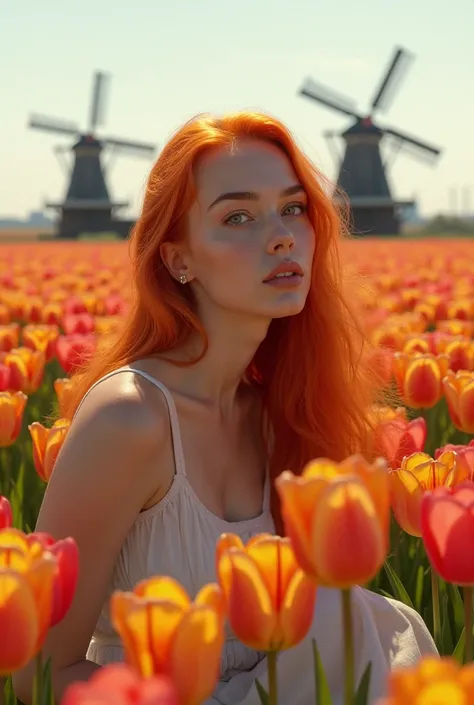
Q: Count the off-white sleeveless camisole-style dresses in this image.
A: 1